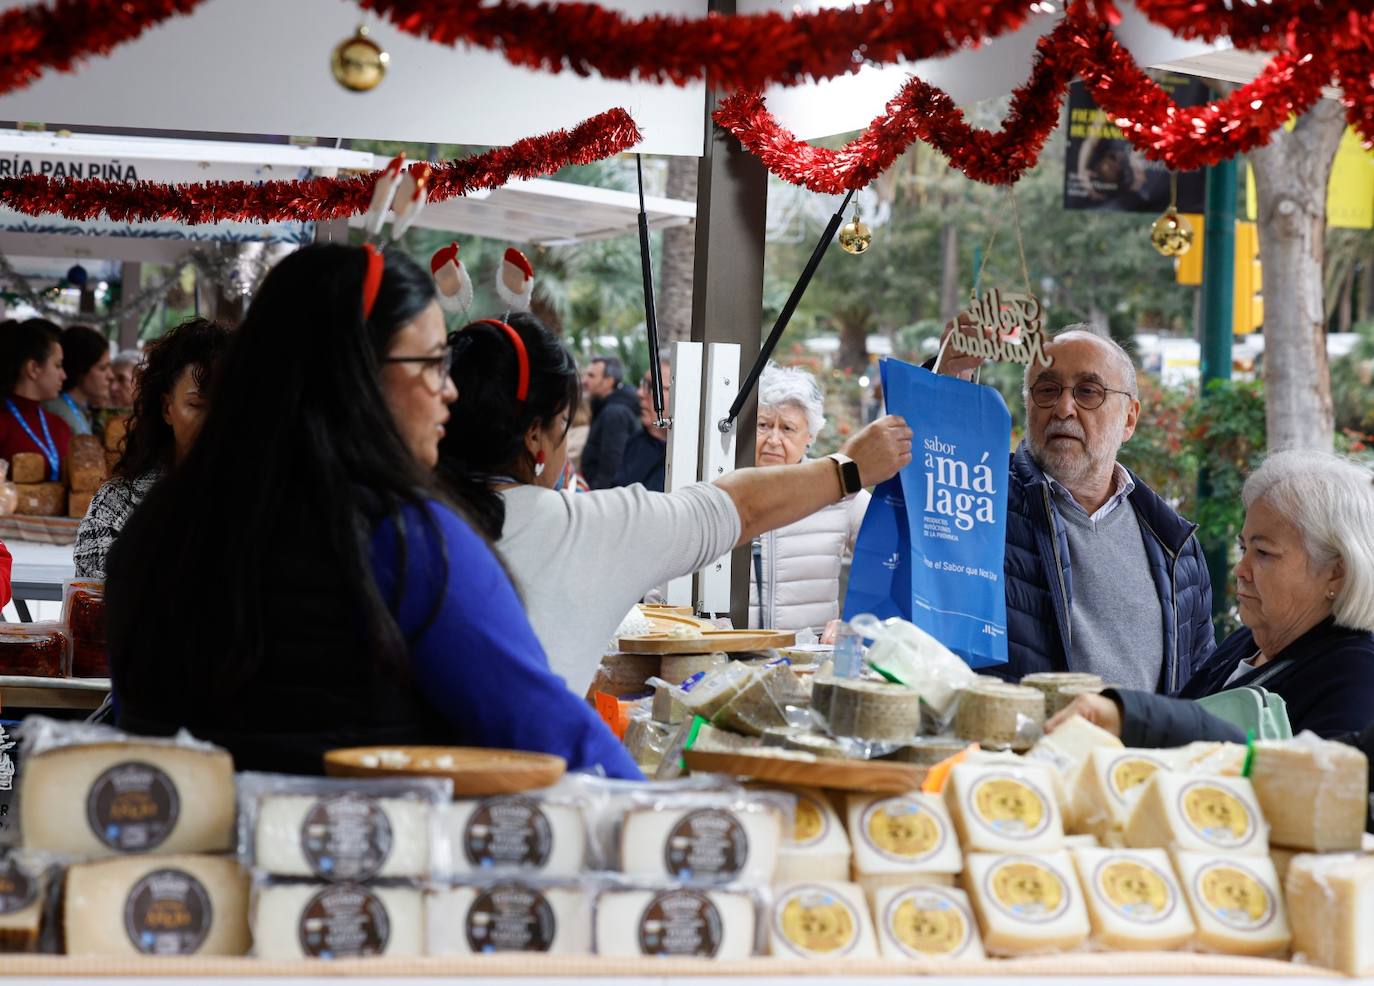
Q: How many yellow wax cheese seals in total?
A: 10